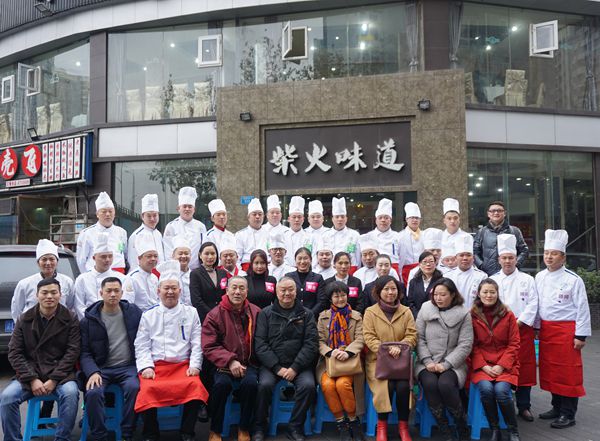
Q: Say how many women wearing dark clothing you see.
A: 6